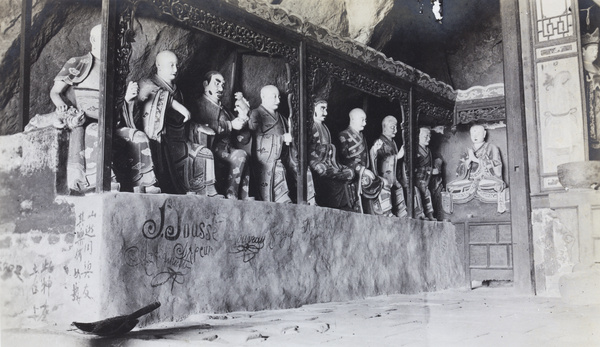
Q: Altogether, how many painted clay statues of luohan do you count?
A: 9